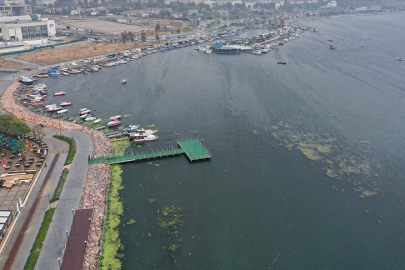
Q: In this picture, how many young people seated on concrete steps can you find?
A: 0